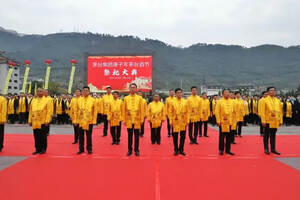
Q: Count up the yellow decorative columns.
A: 4